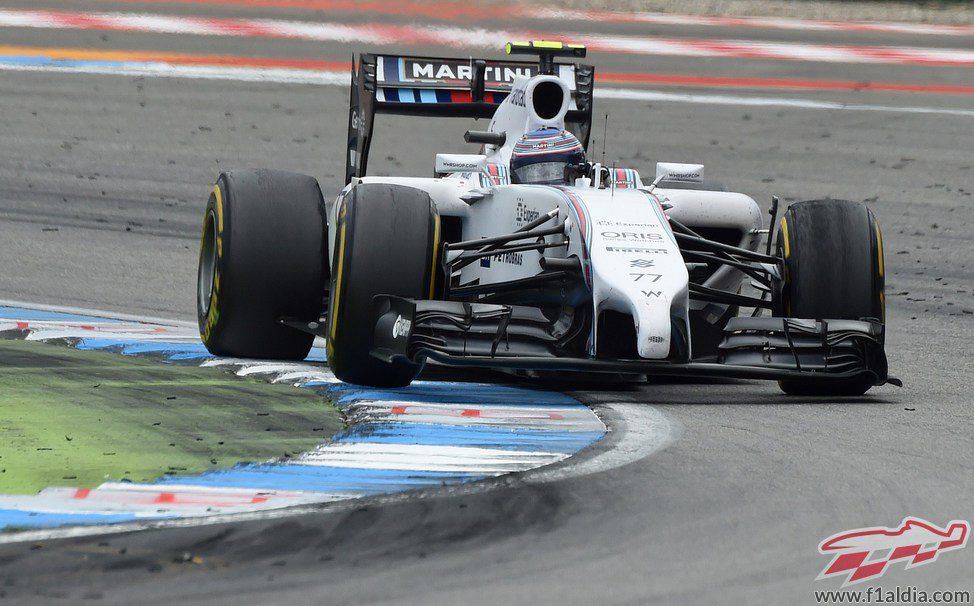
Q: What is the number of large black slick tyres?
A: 3